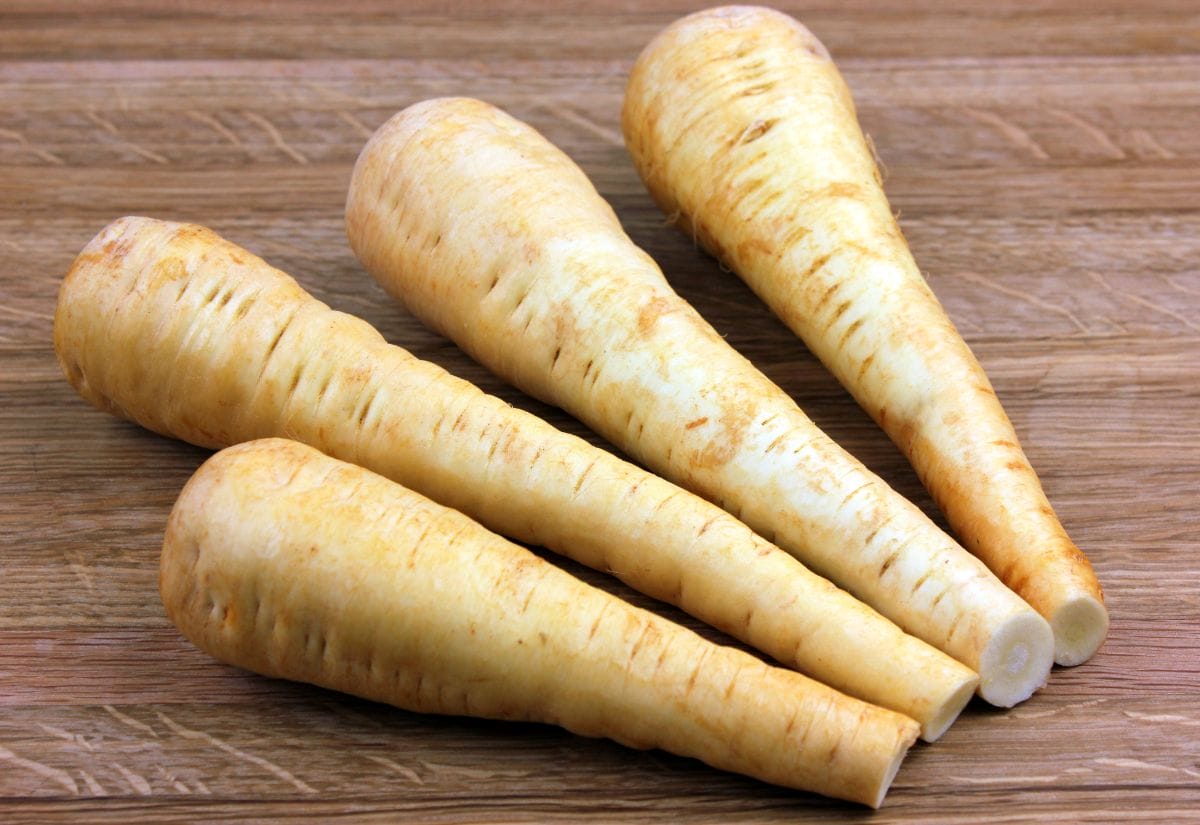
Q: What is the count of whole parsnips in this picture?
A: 4